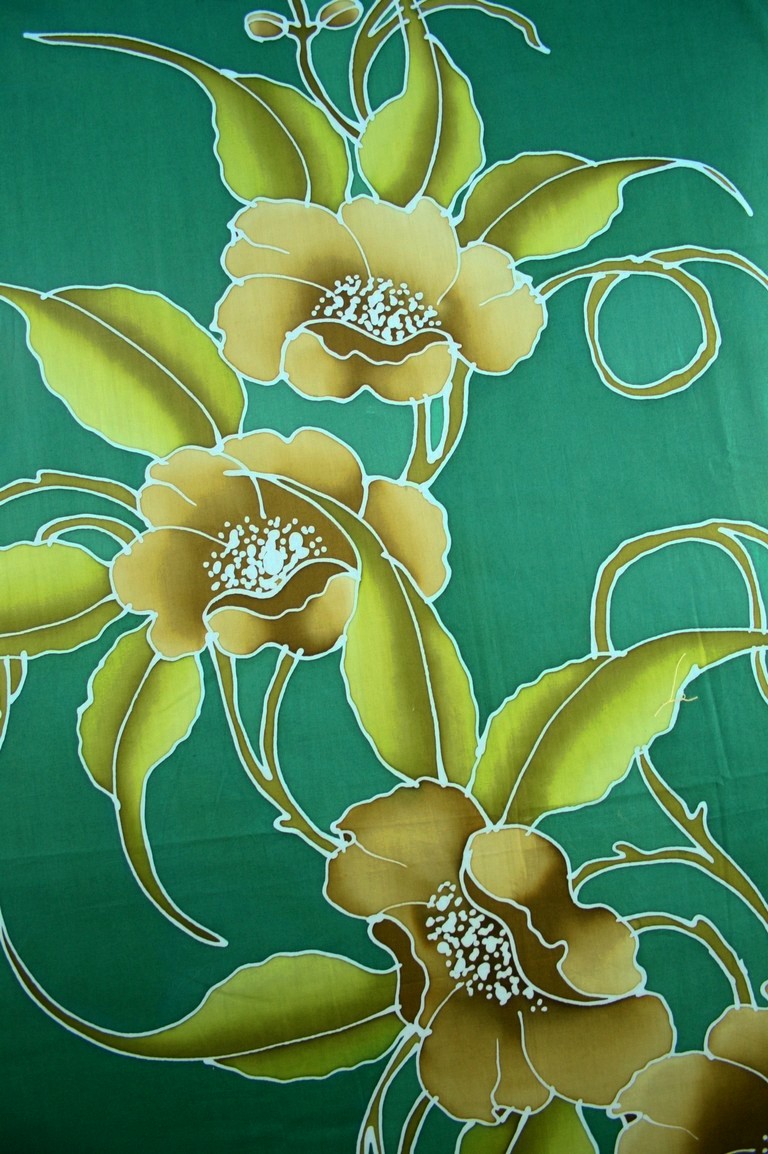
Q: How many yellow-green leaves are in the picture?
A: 10